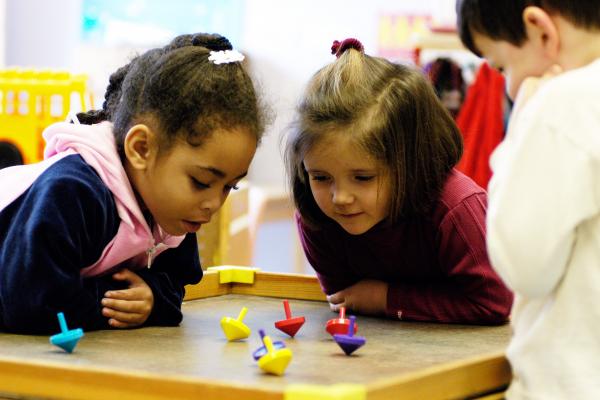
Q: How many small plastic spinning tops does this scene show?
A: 7